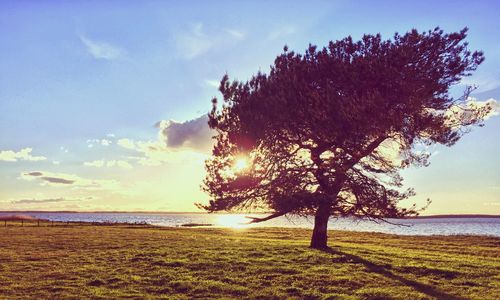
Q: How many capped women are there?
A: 0